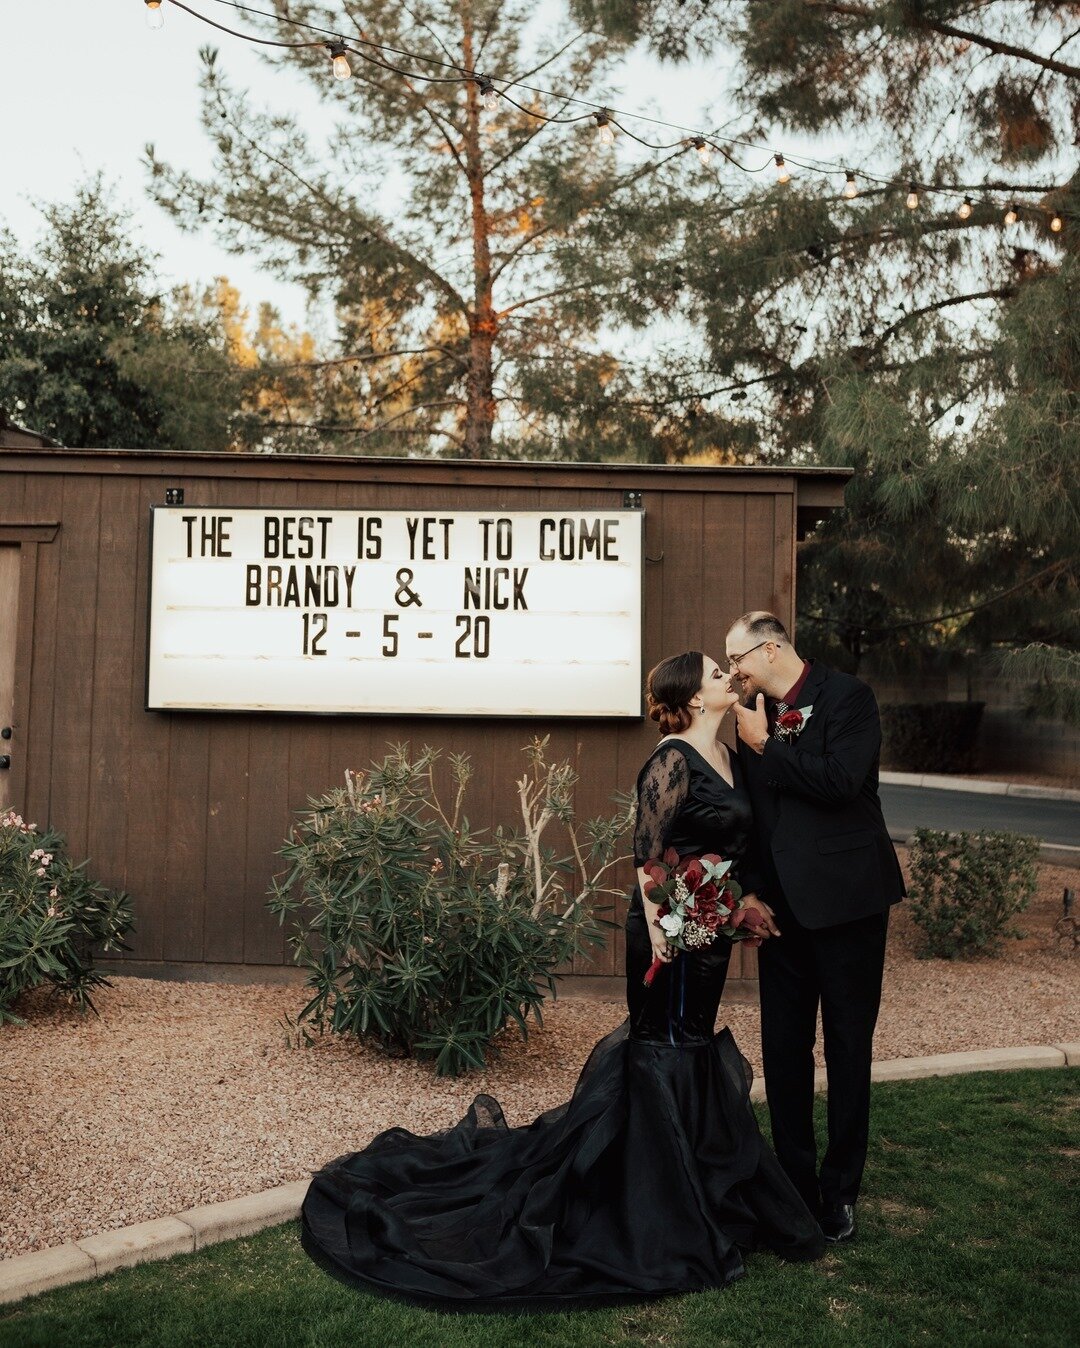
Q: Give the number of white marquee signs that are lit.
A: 1